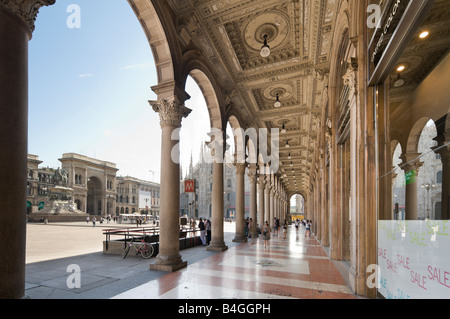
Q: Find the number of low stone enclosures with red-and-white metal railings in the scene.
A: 1